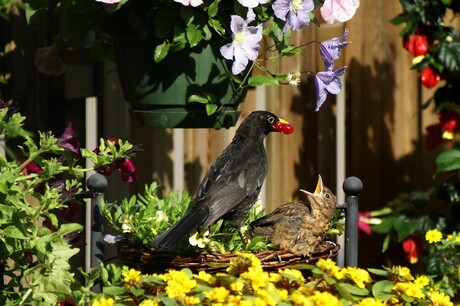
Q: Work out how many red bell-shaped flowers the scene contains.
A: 4